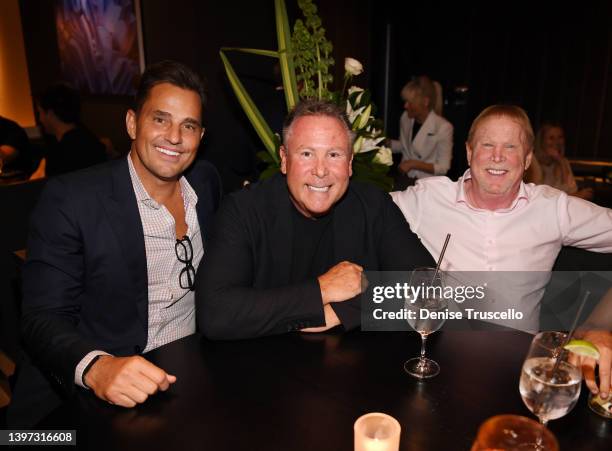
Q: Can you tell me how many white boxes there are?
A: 0